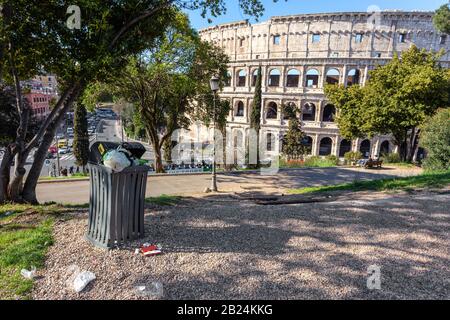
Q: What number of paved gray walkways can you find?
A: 1